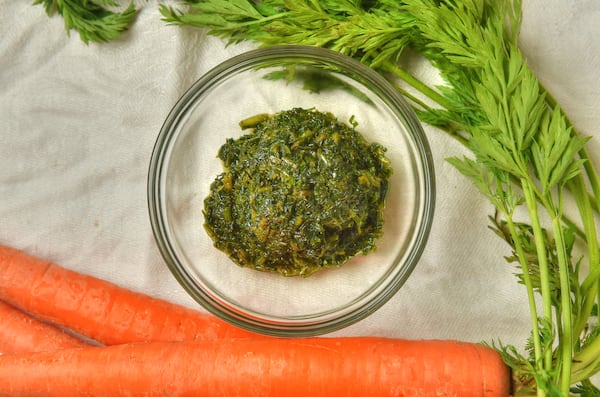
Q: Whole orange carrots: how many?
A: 3